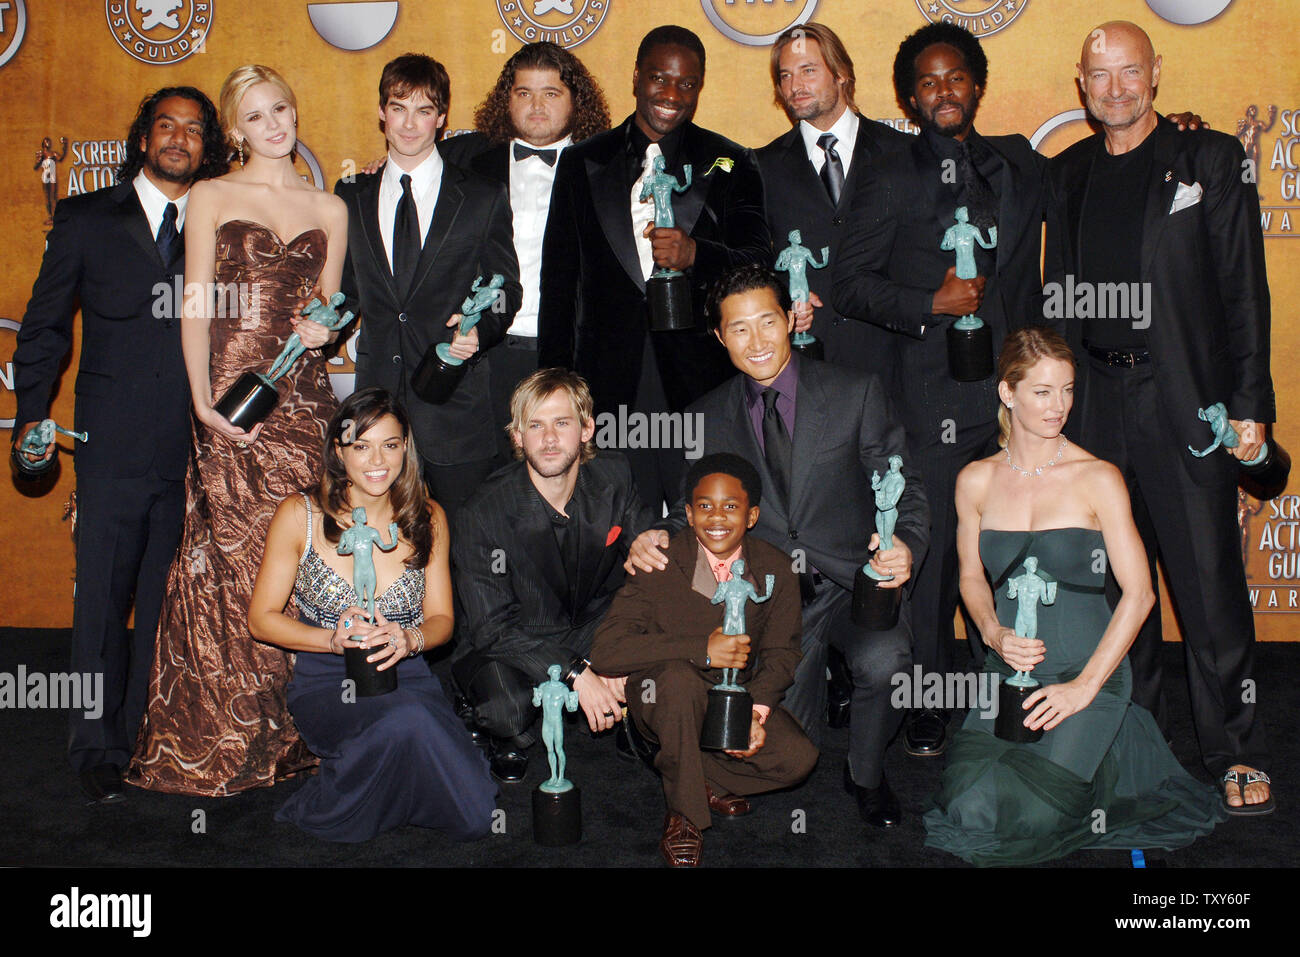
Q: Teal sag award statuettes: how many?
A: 12